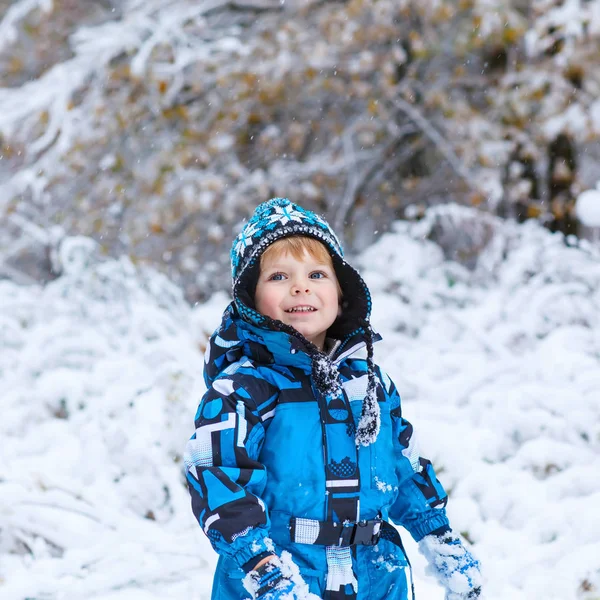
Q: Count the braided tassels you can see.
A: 2